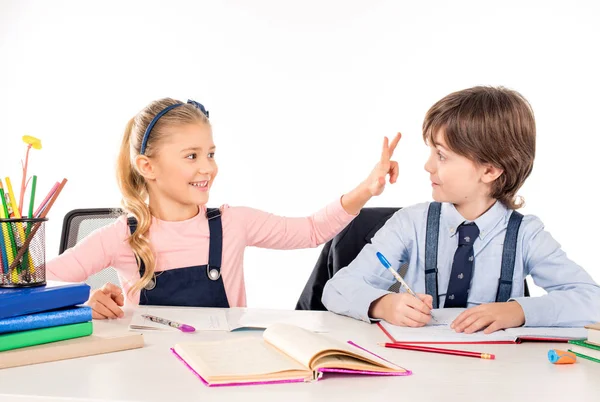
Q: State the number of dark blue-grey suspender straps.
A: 2